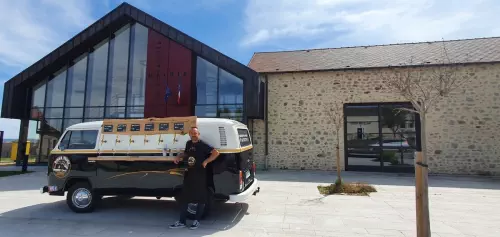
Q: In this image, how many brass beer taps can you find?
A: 6